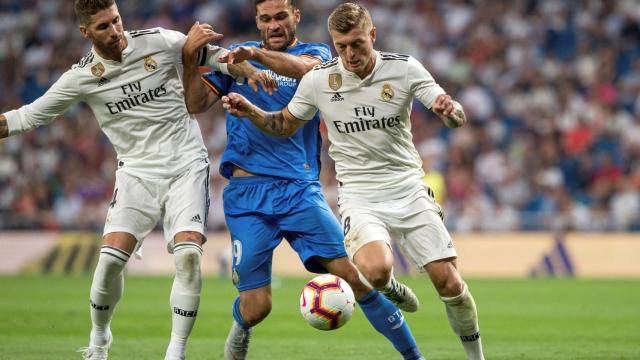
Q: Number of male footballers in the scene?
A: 3